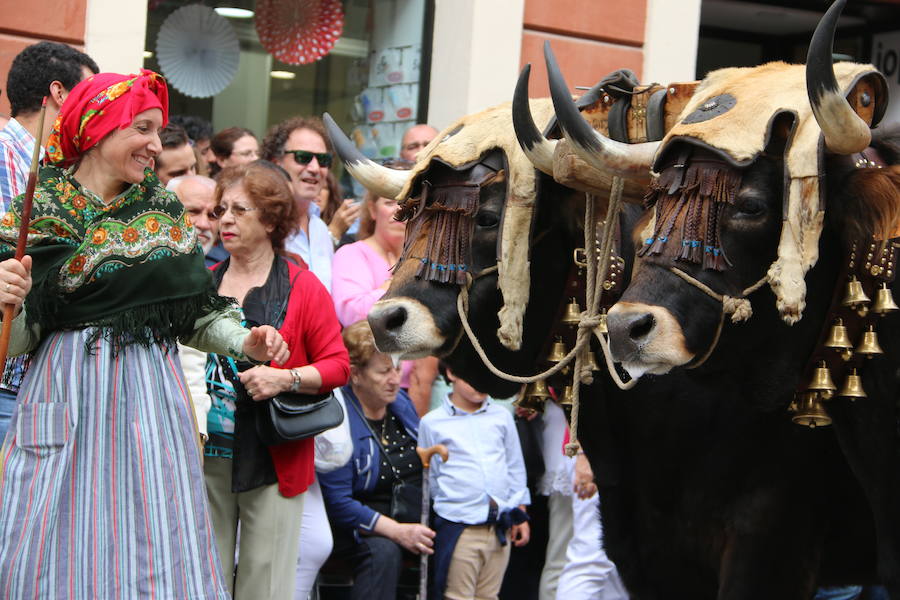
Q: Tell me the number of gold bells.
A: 14